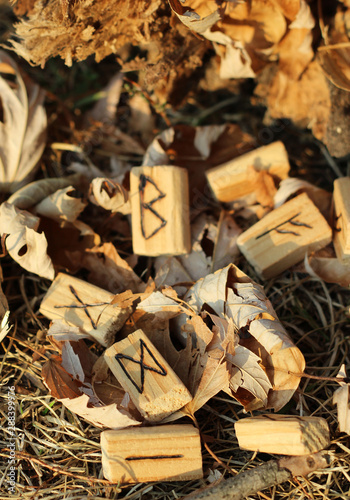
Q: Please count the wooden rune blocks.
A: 8